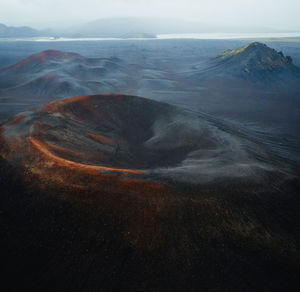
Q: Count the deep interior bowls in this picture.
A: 1